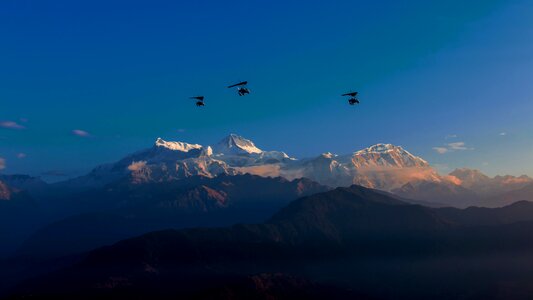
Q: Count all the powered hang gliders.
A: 3